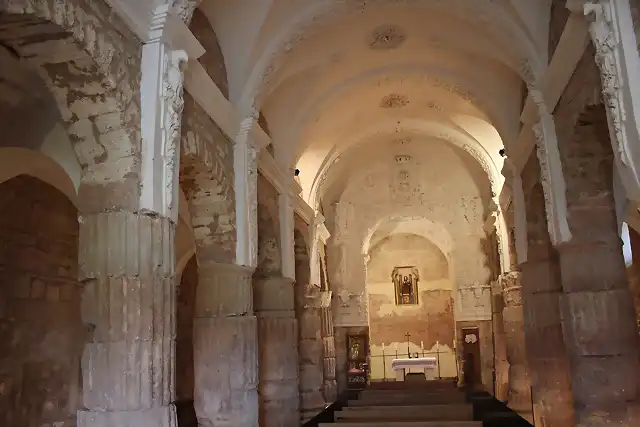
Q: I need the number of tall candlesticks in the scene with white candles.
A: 5